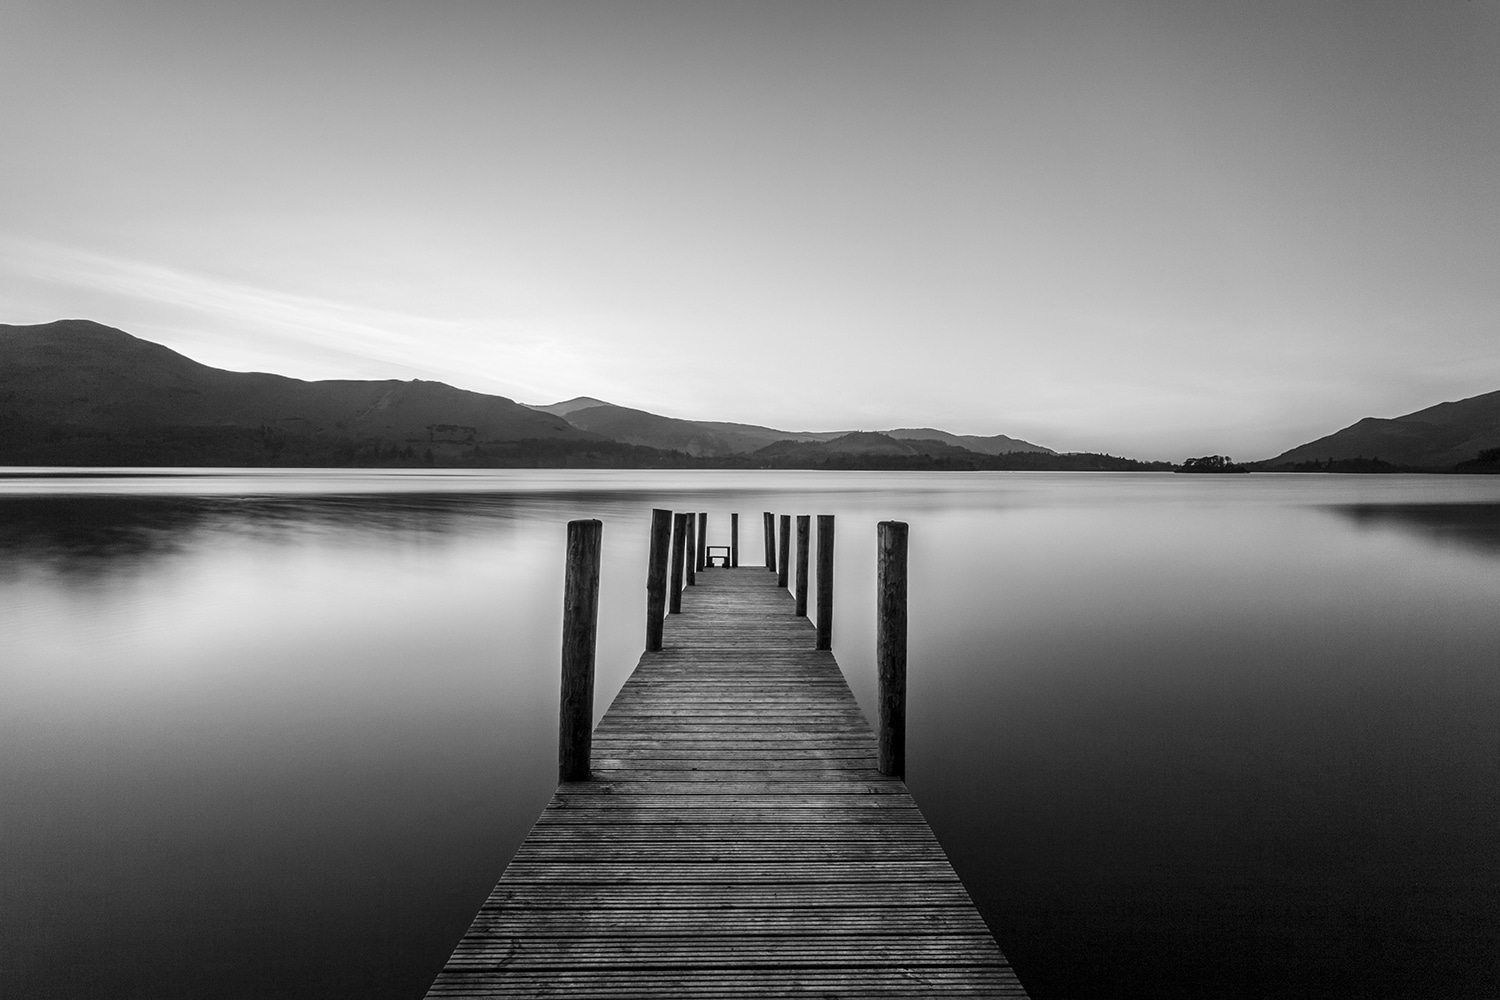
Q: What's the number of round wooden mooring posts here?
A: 12